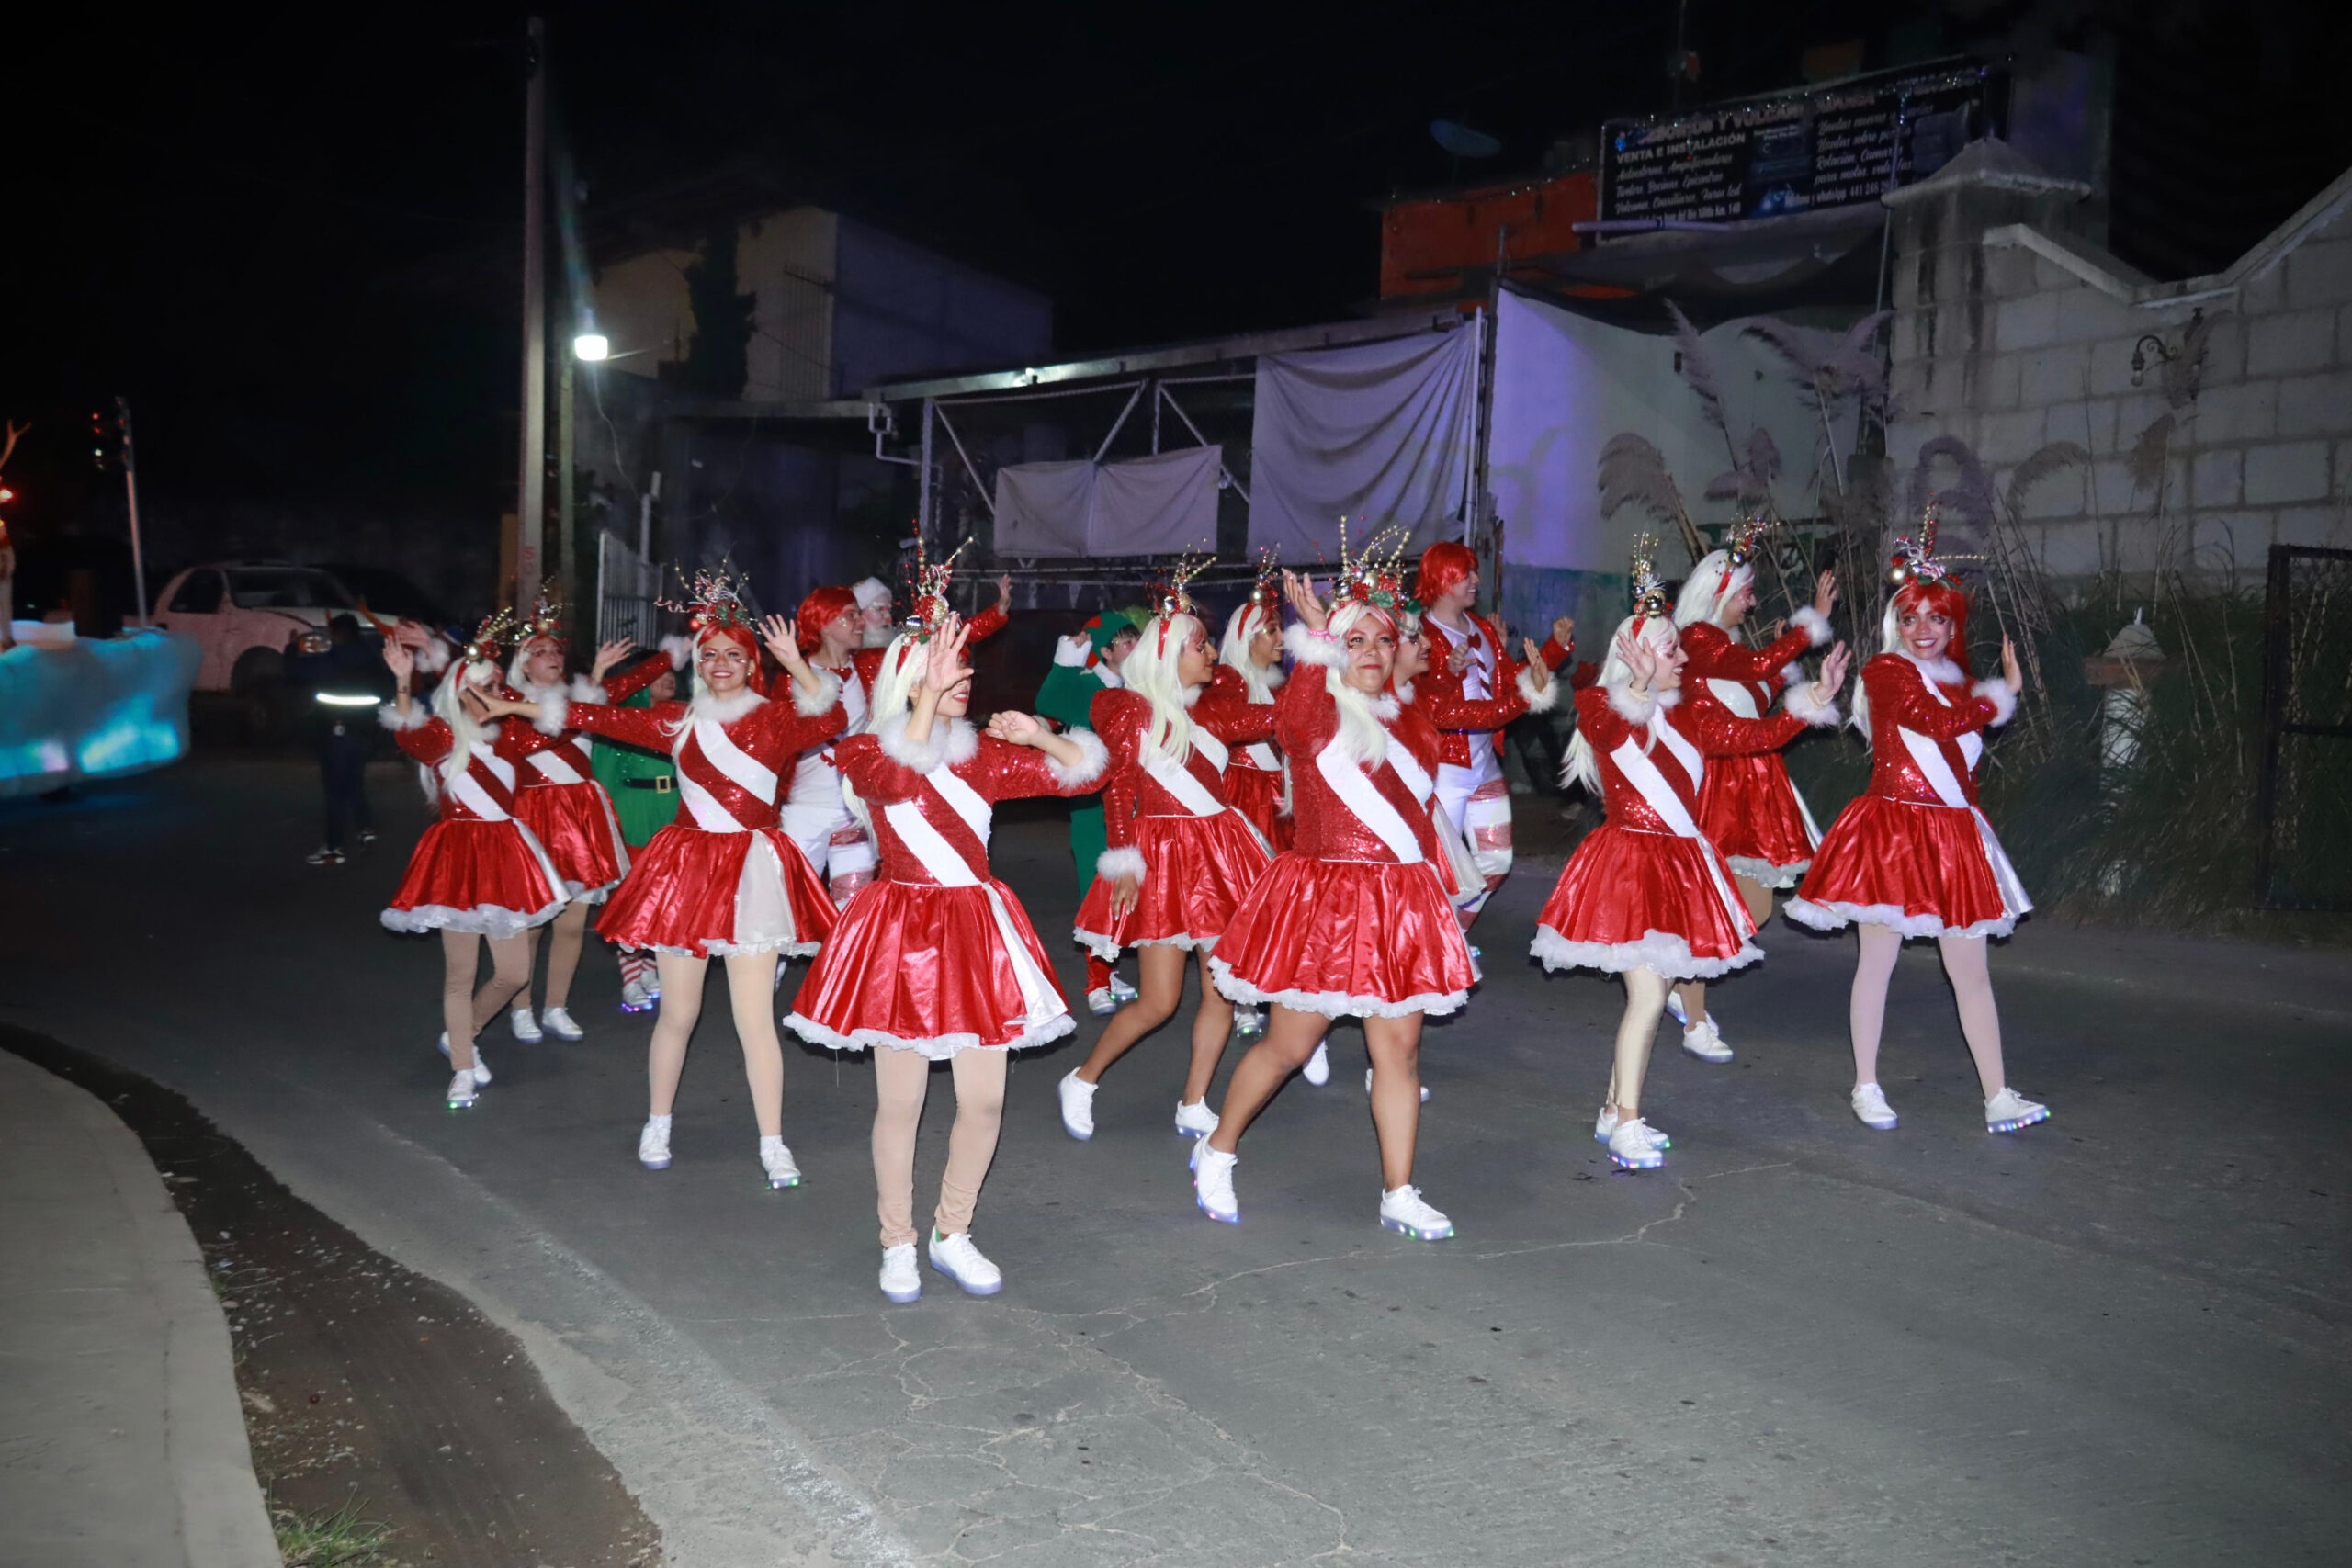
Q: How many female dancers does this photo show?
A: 11